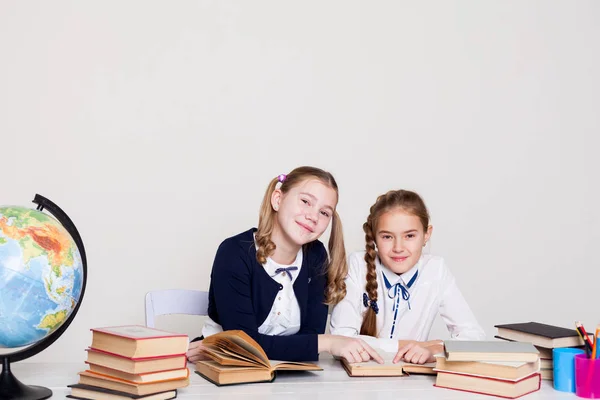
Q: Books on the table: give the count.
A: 14